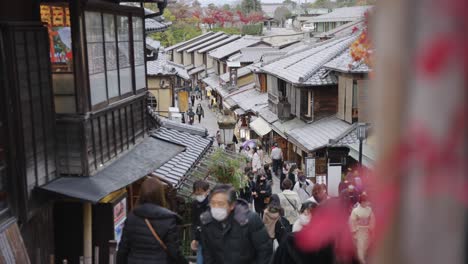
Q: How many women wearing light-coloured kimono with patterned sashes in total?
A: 1